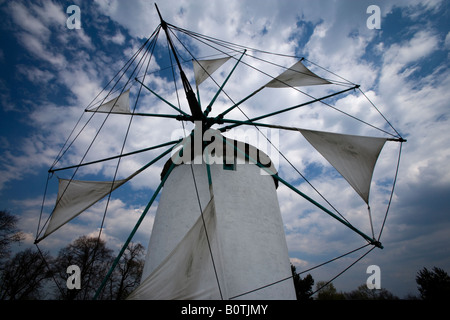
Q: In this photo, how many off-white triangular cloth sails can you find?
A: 6